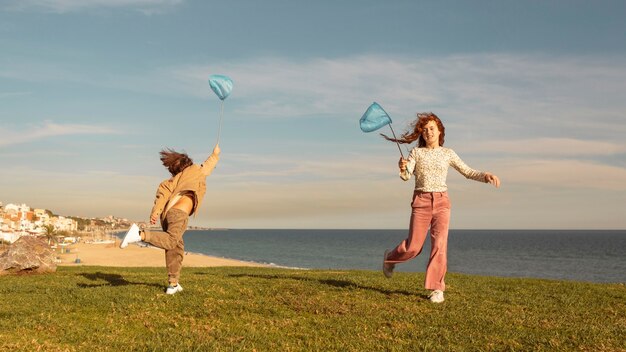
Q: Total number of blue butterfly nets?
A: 2